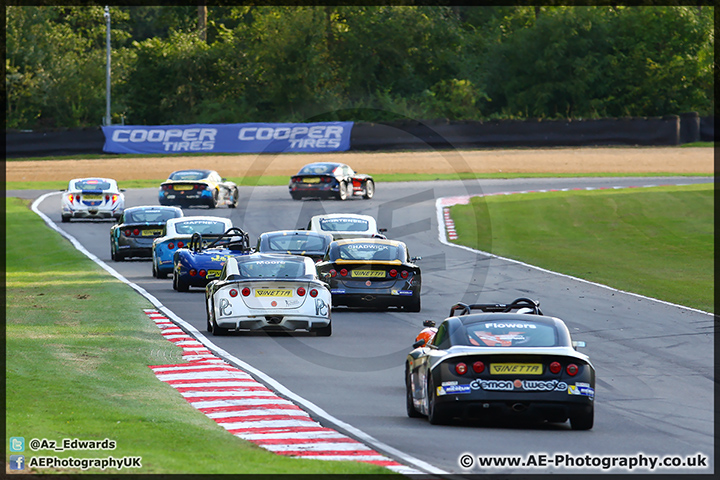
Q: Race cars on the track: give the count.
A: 12